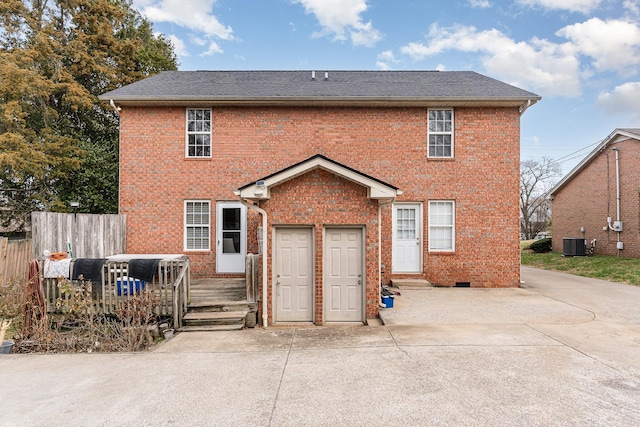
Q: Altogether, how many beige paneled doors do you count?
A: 2